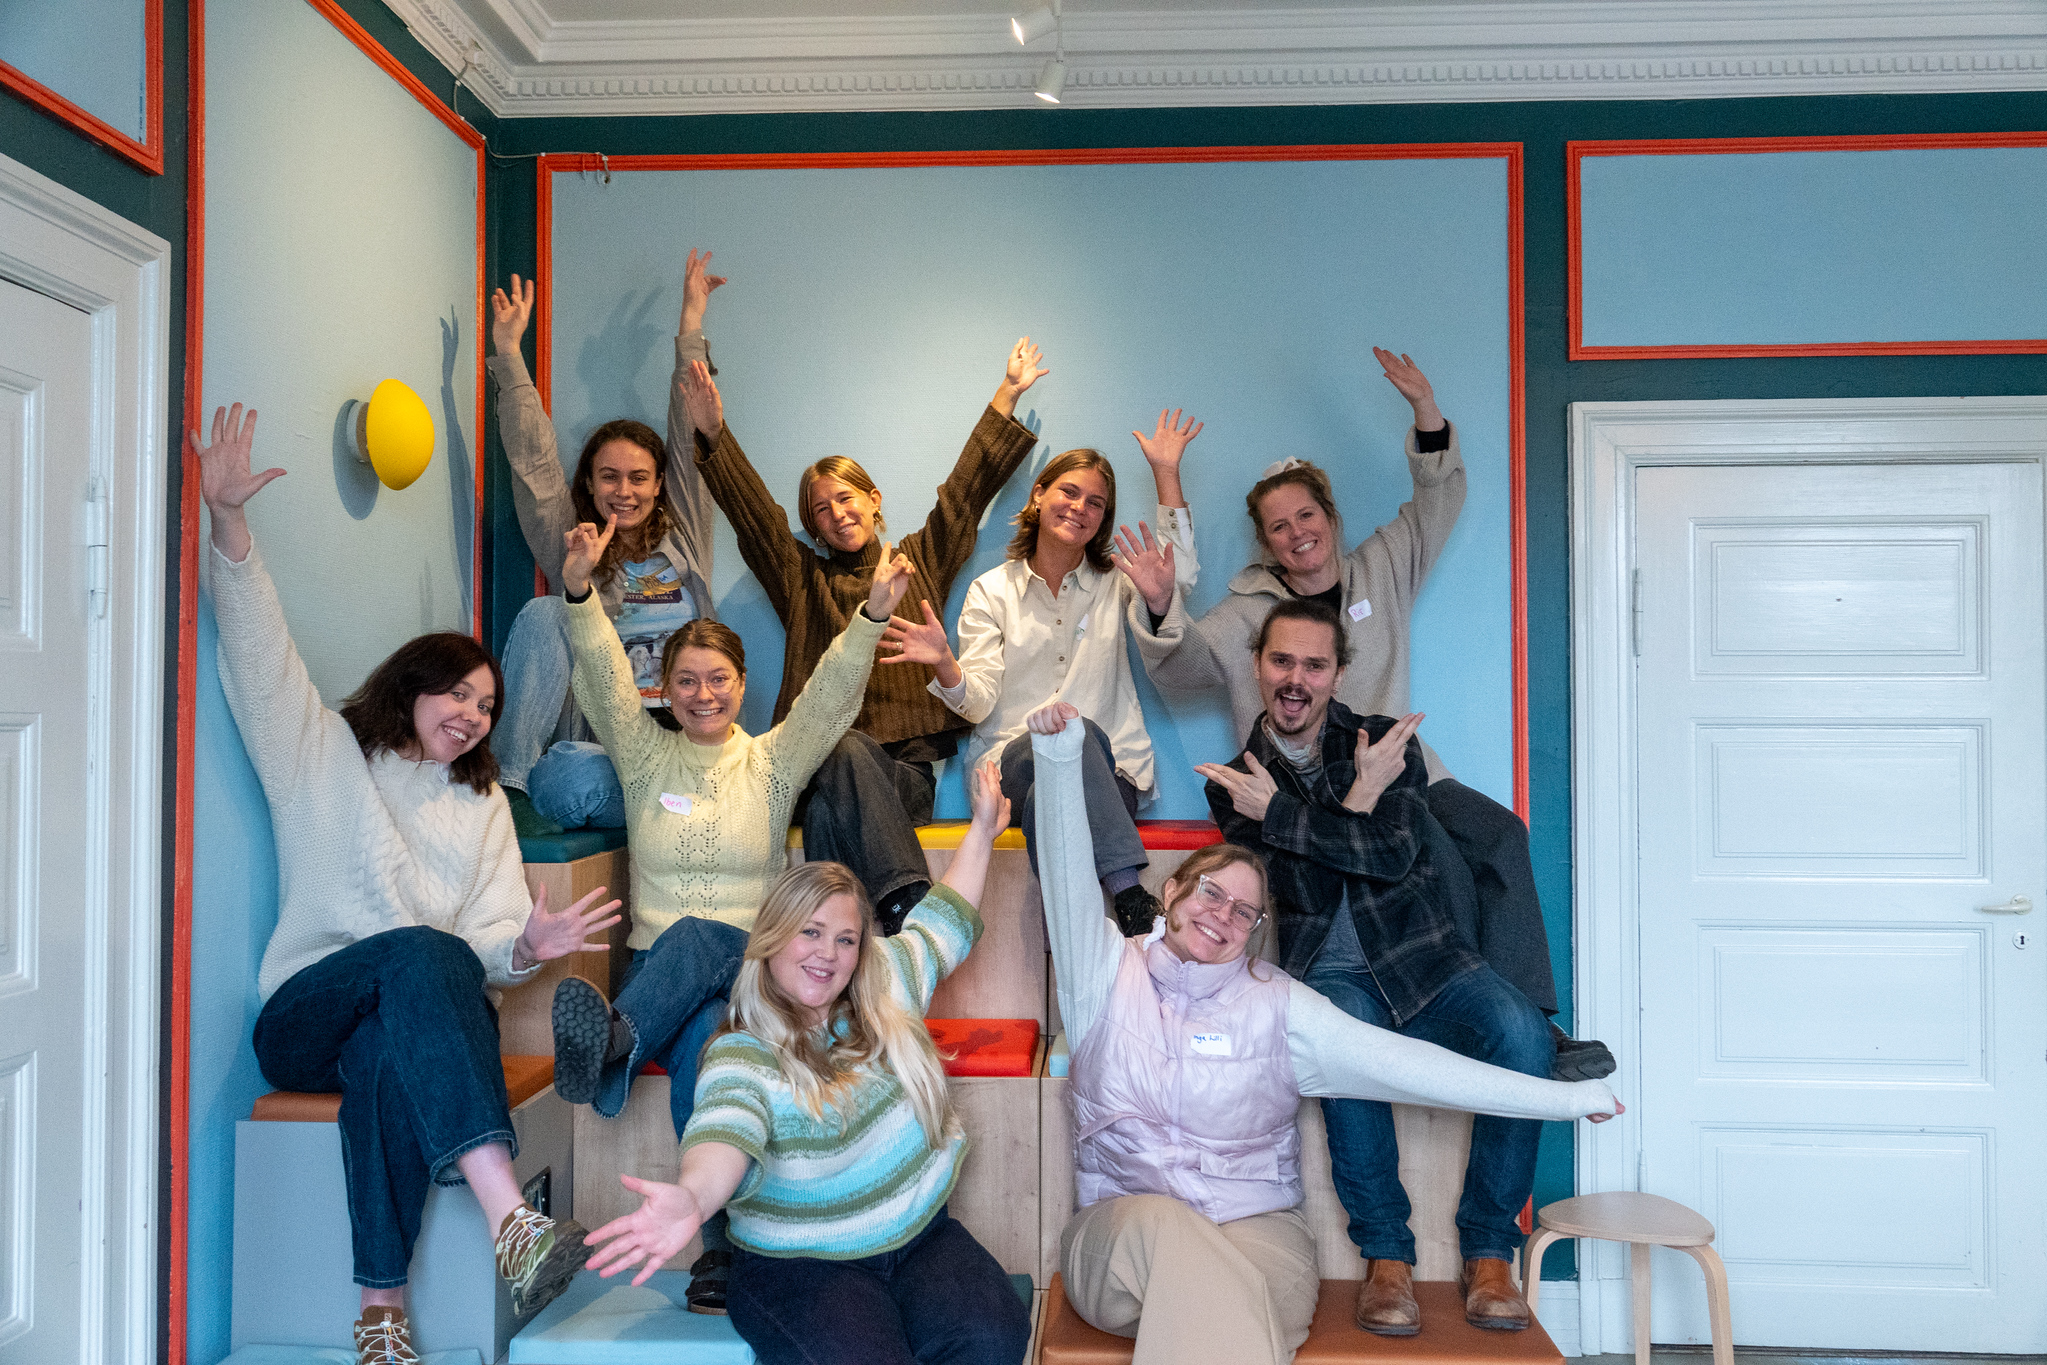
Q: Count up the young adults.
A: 9